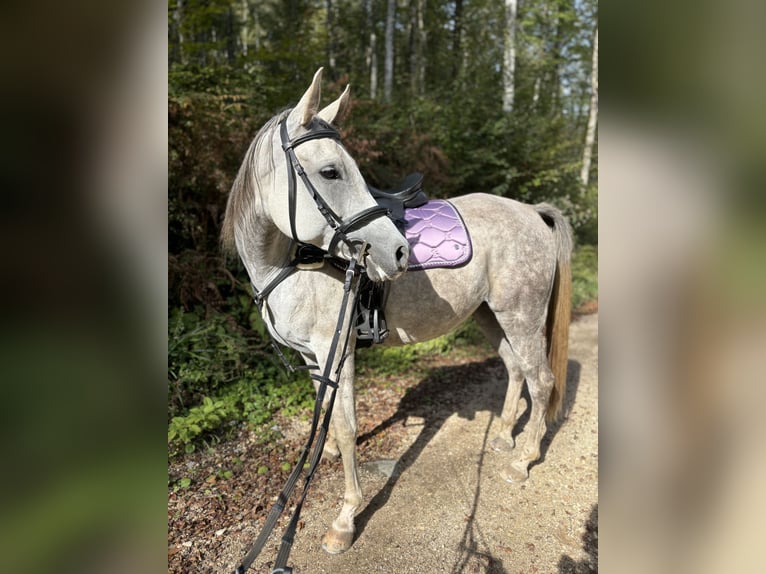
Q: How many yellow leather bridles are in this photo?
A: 0